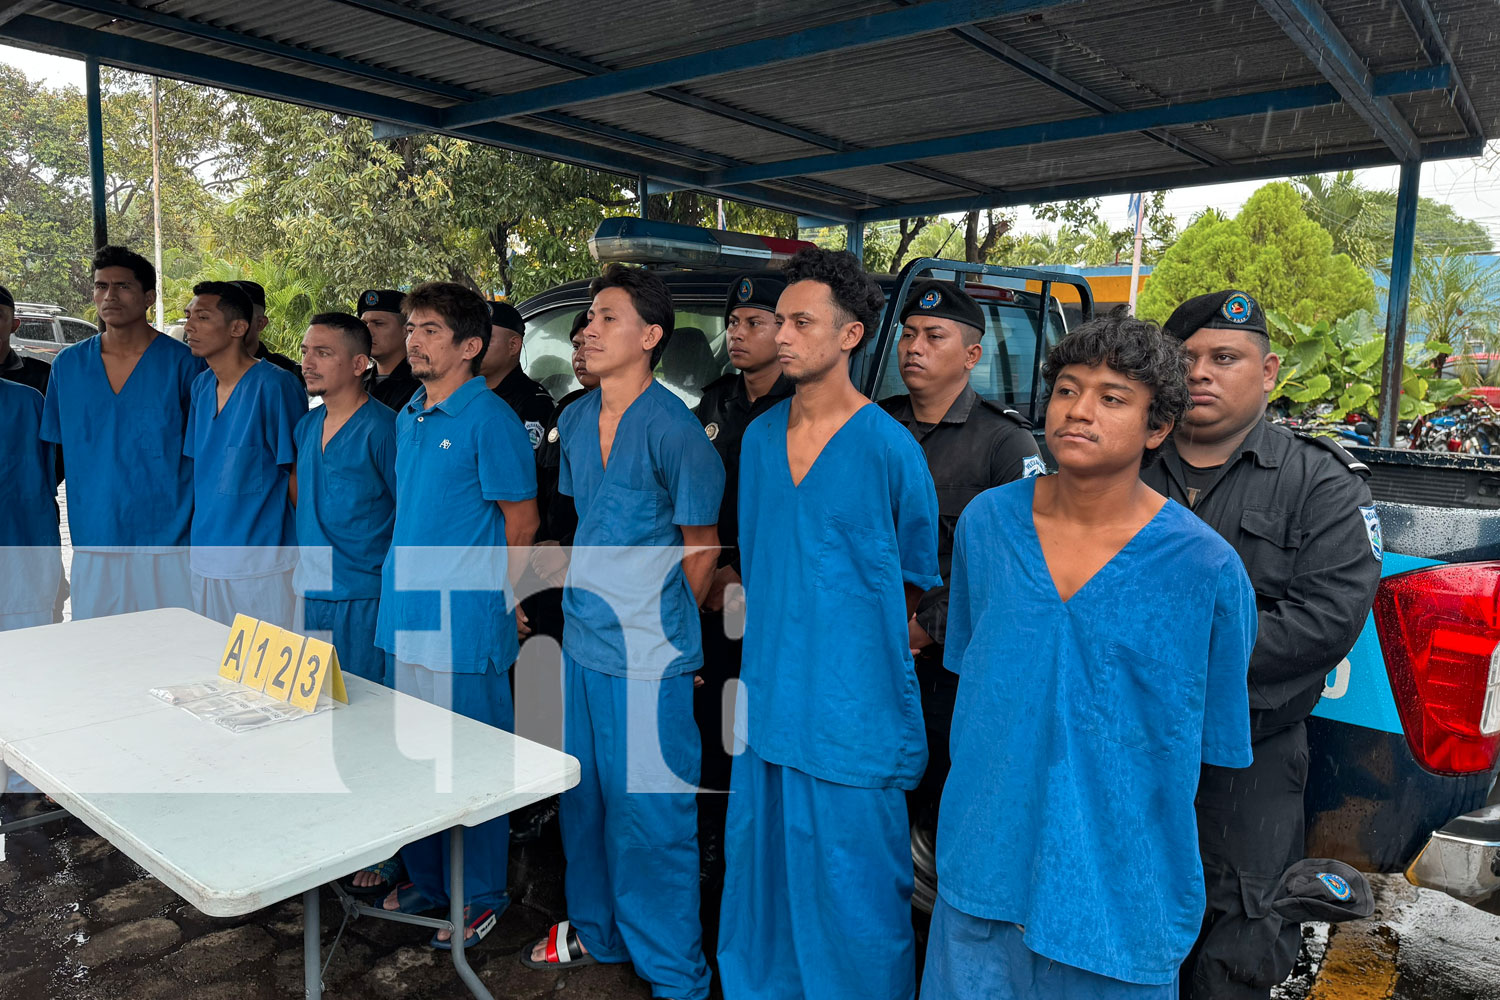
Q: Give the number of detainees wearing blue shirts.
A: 8